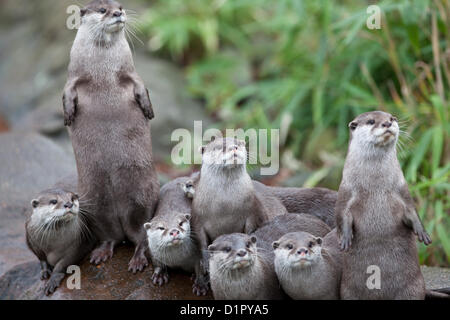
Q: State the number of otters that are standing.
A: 2